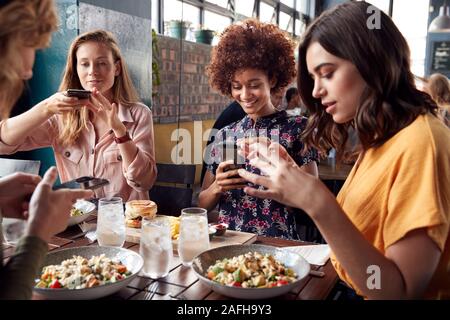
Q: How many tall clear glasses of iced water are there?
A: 3